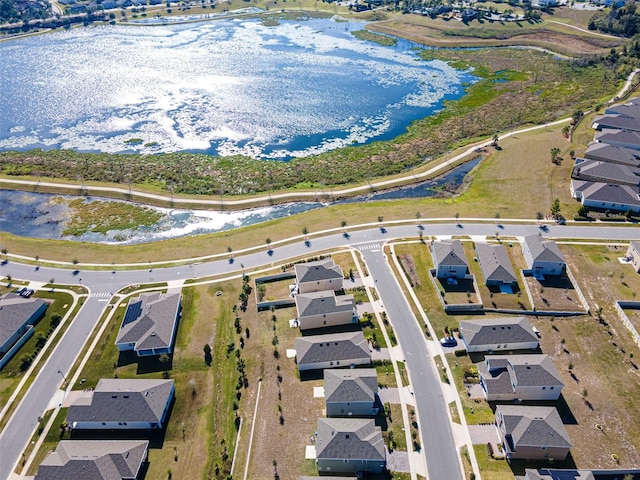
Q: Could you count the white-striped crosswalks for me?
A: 2